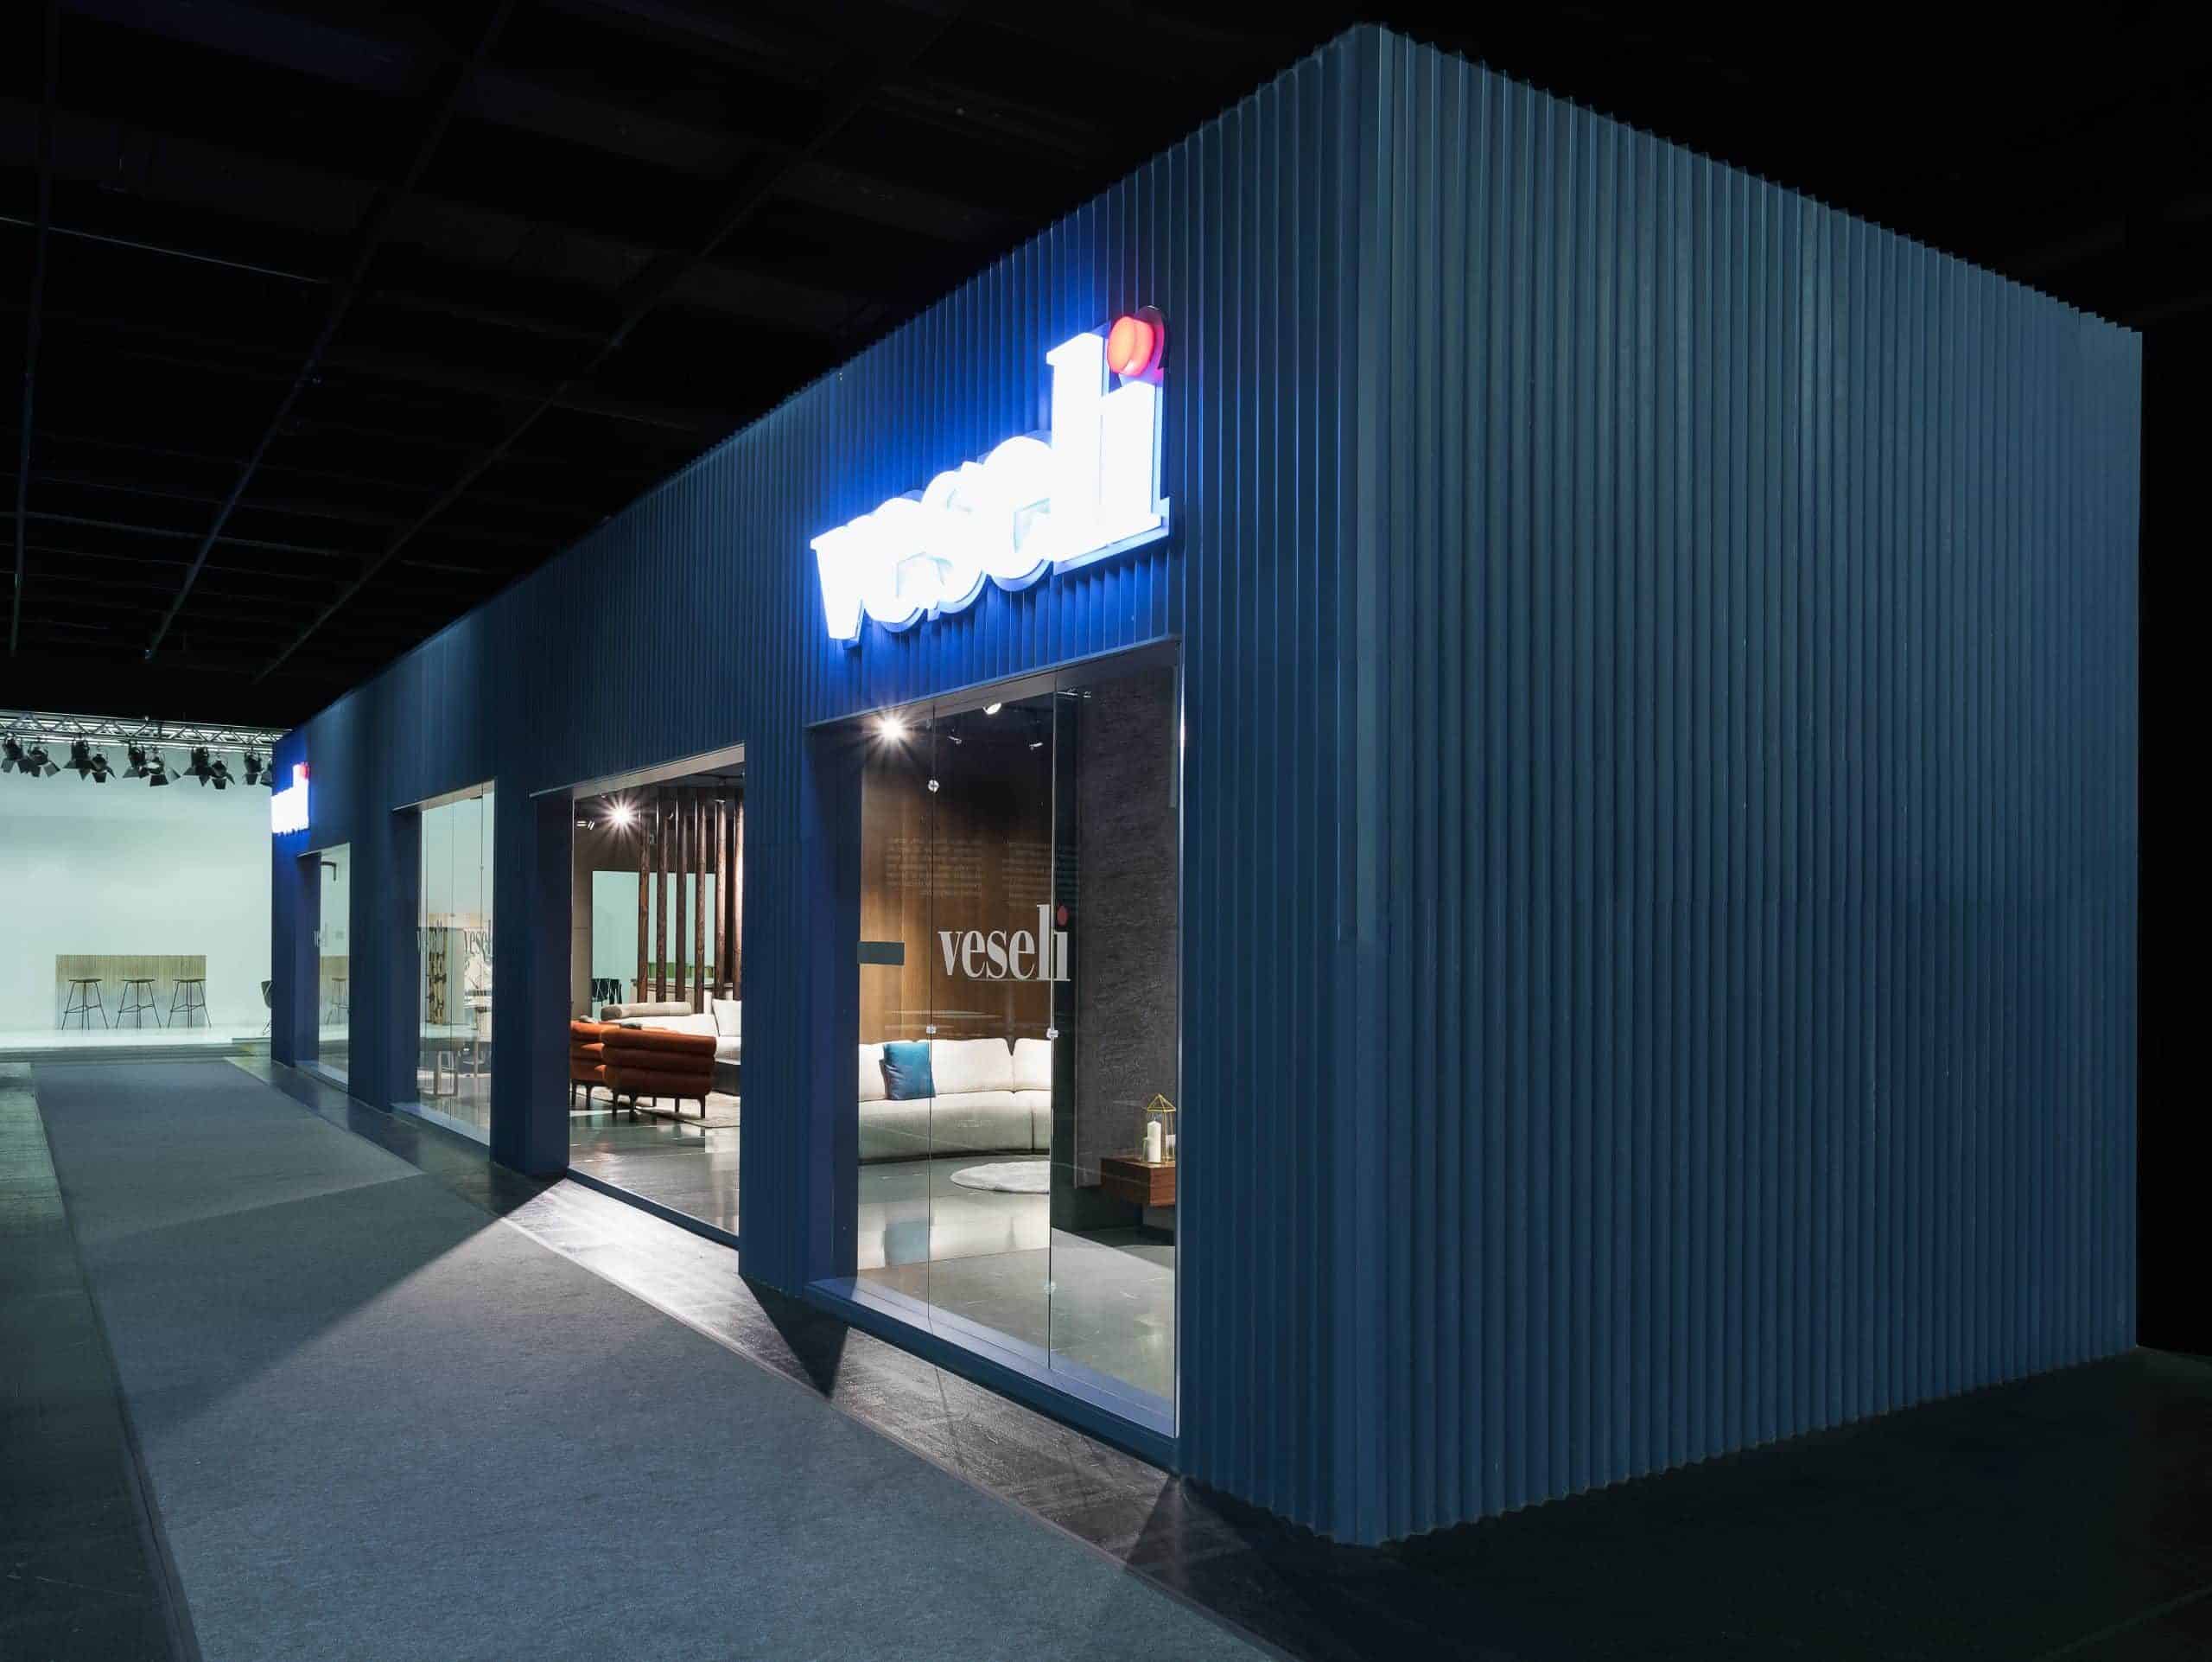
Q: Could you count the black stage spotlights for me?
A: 10